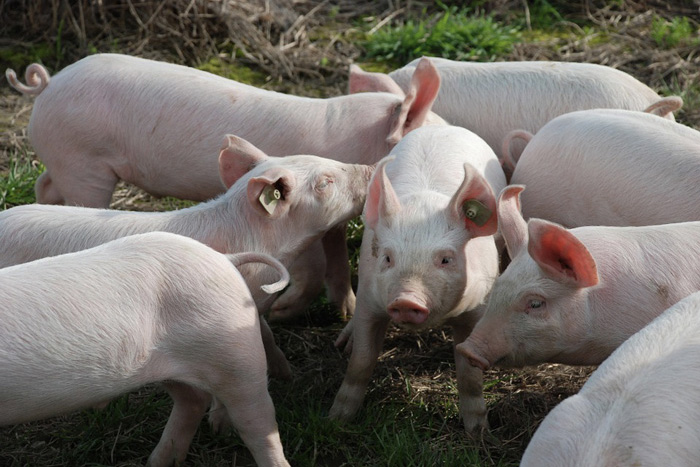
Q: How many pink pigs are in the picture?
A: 8